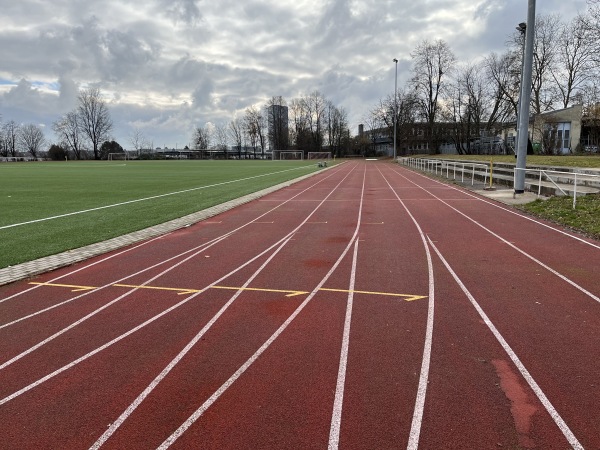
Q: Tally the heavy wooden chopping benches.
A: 0